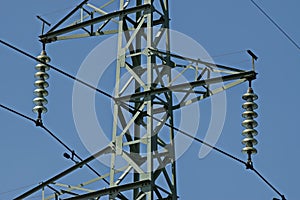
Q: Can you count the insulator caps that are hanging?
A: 14